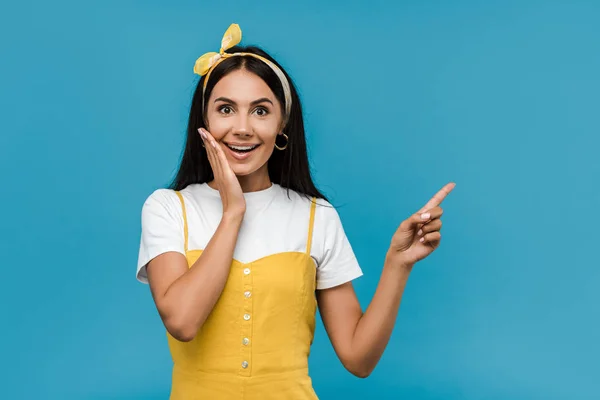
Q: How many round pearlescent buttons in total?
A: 5